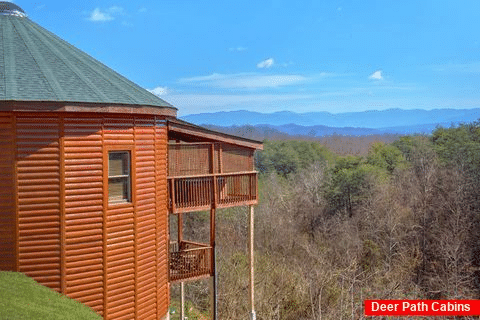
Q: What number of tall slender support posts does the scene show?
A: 3